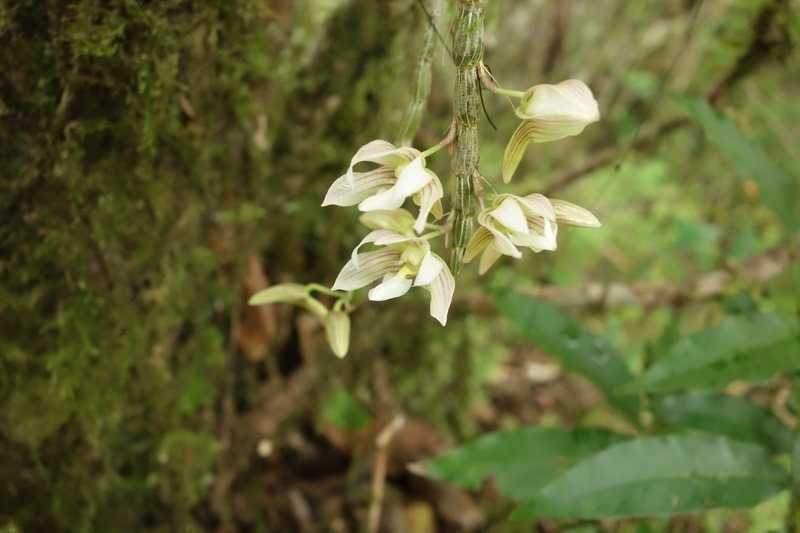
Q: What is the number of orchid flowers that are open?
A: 4